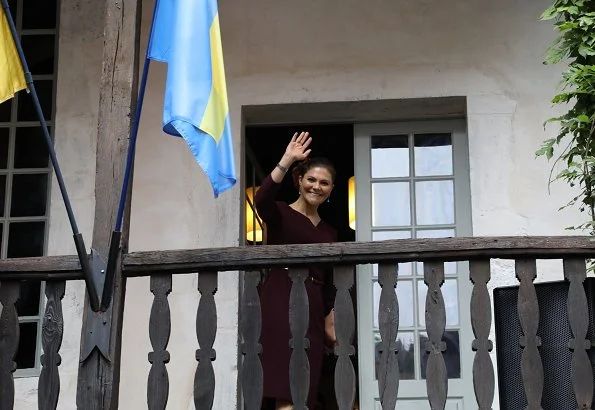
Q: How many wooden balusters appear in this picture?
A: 12